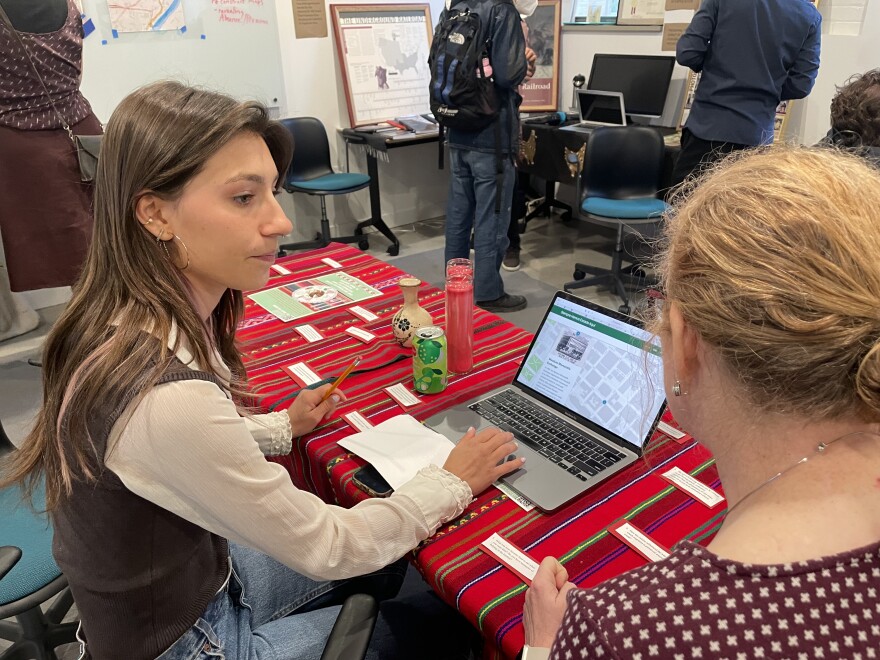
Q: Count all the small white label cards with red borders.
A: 12